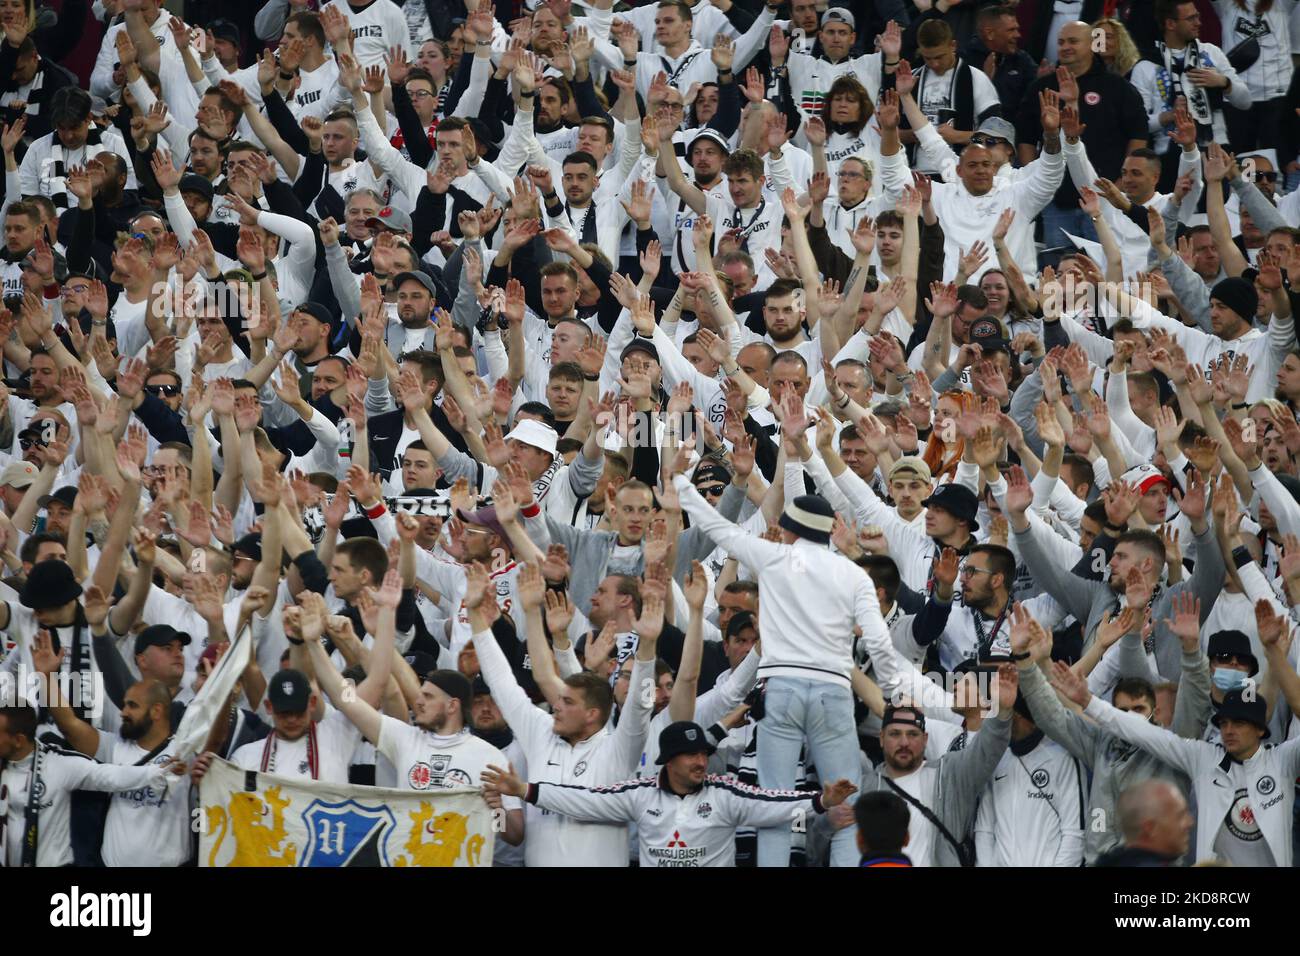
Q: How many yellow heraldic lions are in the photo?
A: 2